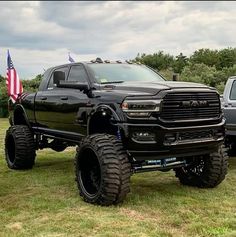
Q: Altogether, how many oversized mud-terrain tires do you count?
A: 3